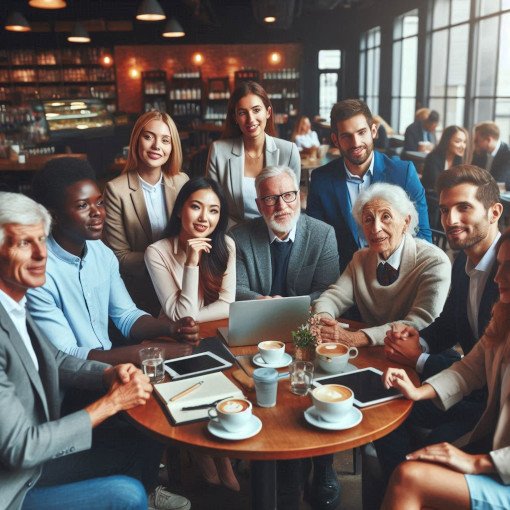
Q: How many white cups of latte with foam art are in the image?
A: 4